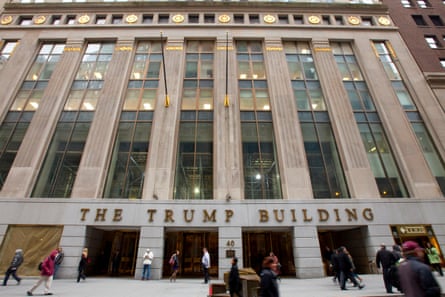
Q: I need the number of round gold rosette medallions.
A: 10